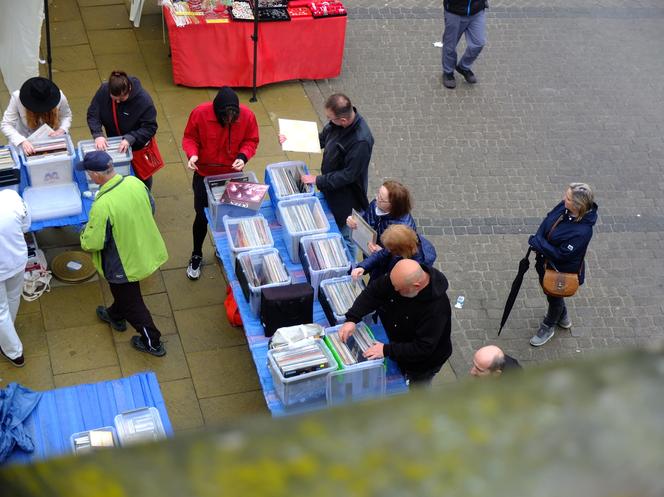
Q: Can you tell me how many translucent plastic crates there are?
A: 14